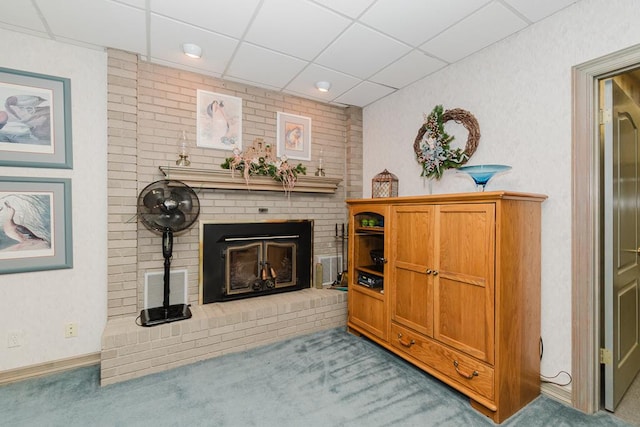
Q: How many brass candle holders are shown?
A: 2